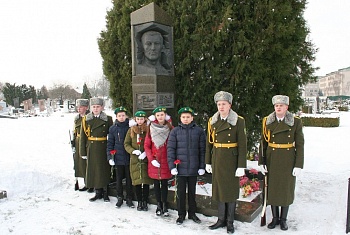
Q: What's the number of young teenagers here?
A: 4